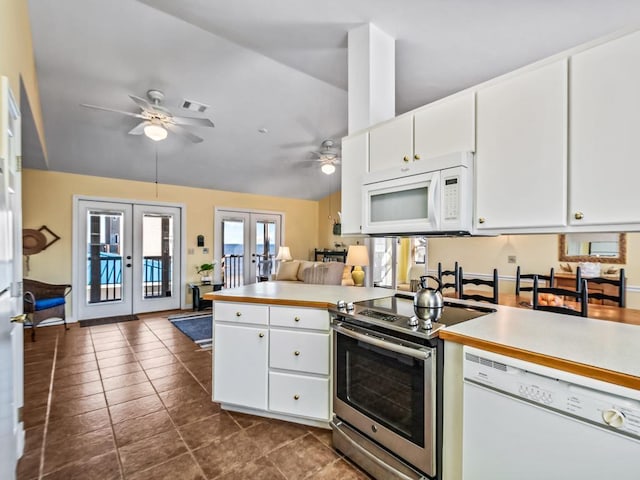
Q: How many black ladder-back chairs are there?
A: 5